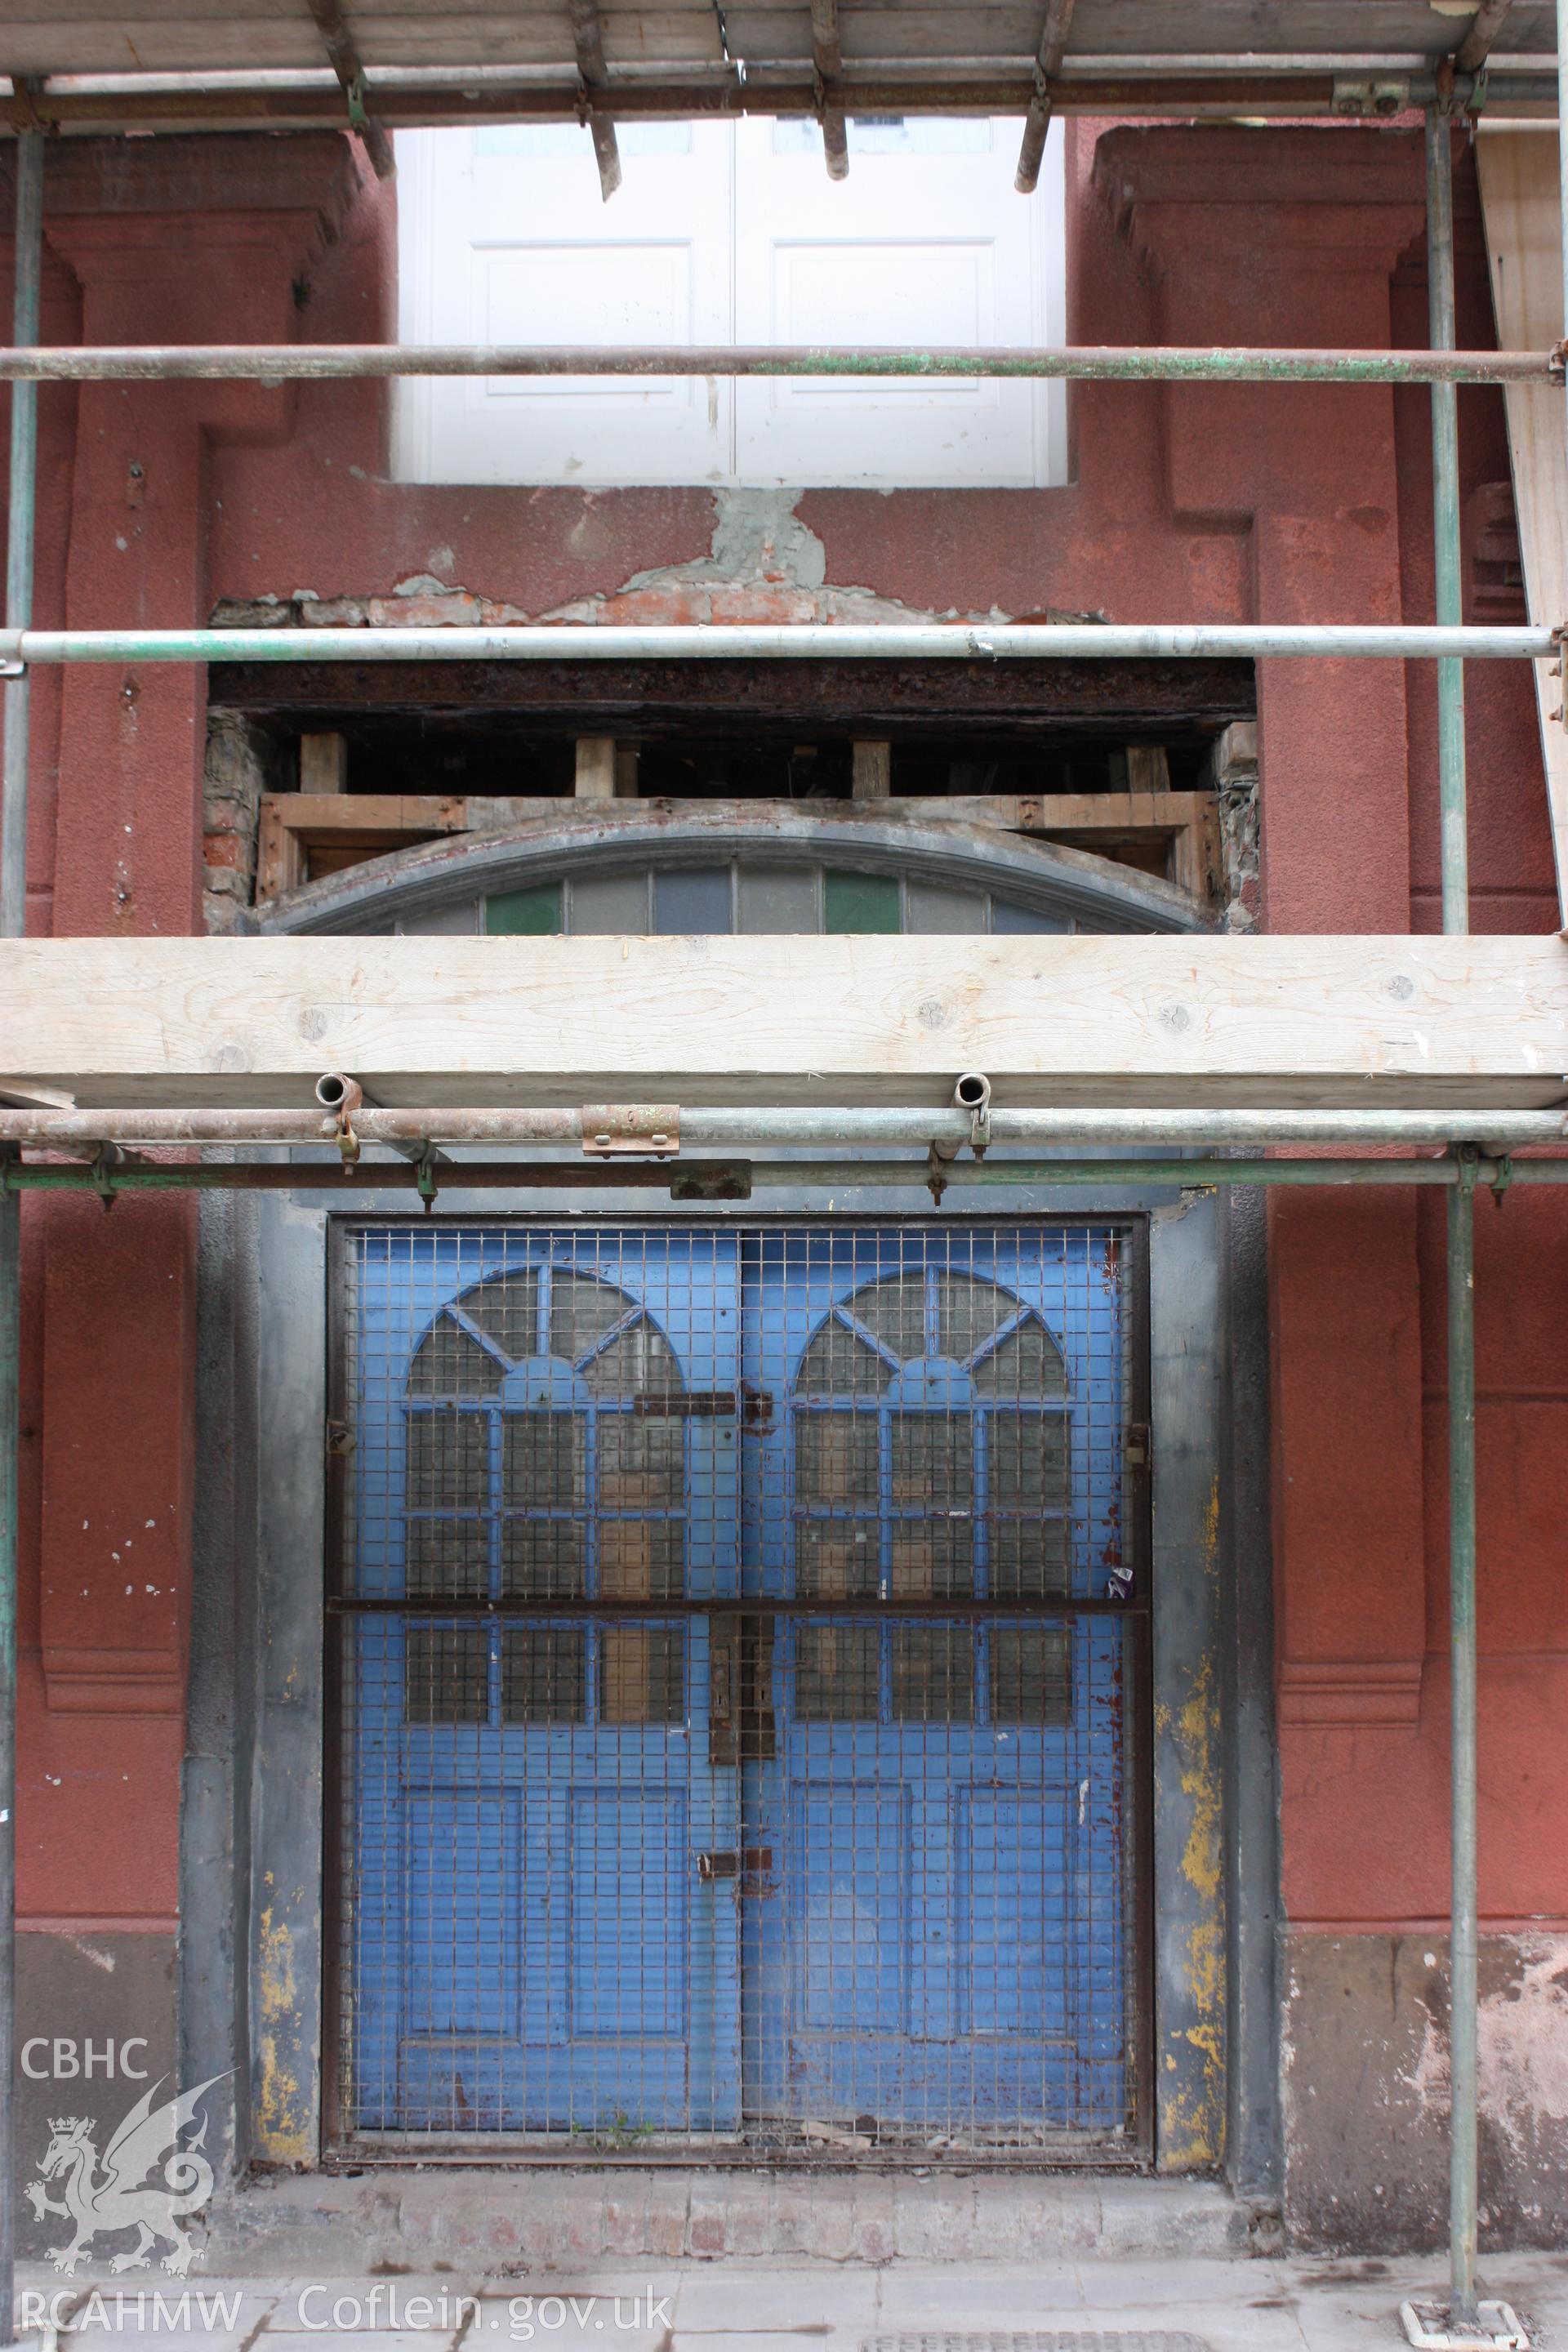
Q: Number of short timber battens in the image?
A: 4